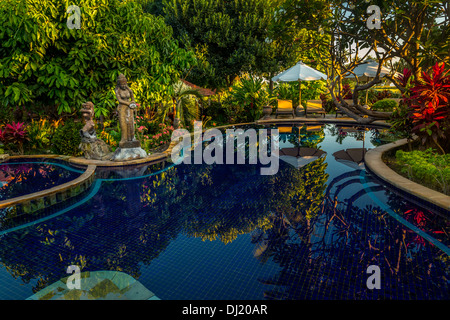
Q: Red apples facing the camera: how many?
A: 0